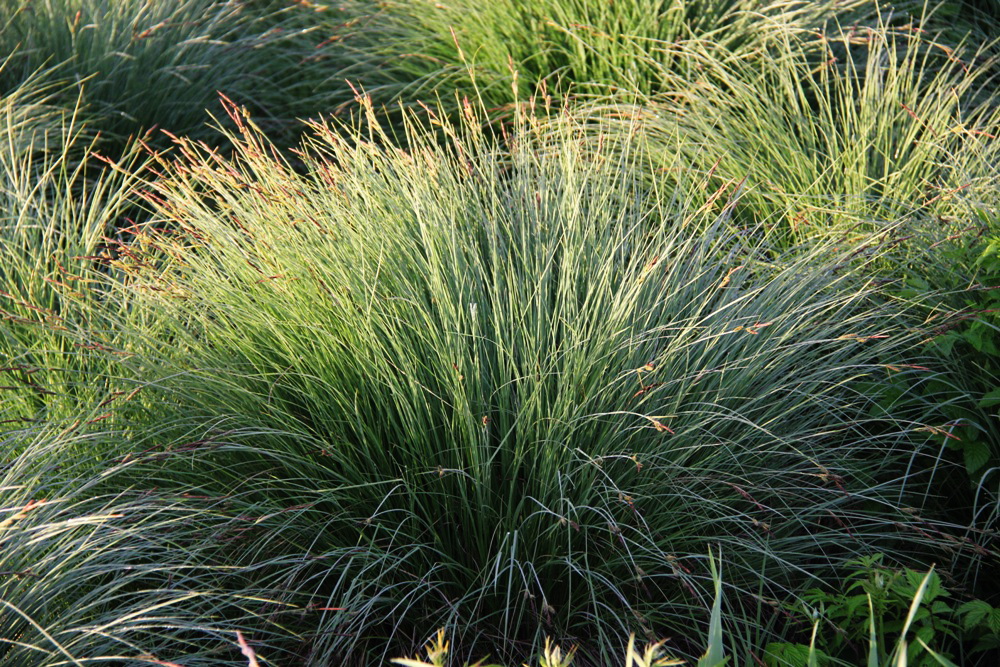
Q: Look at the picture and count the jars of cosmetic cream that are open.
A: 0